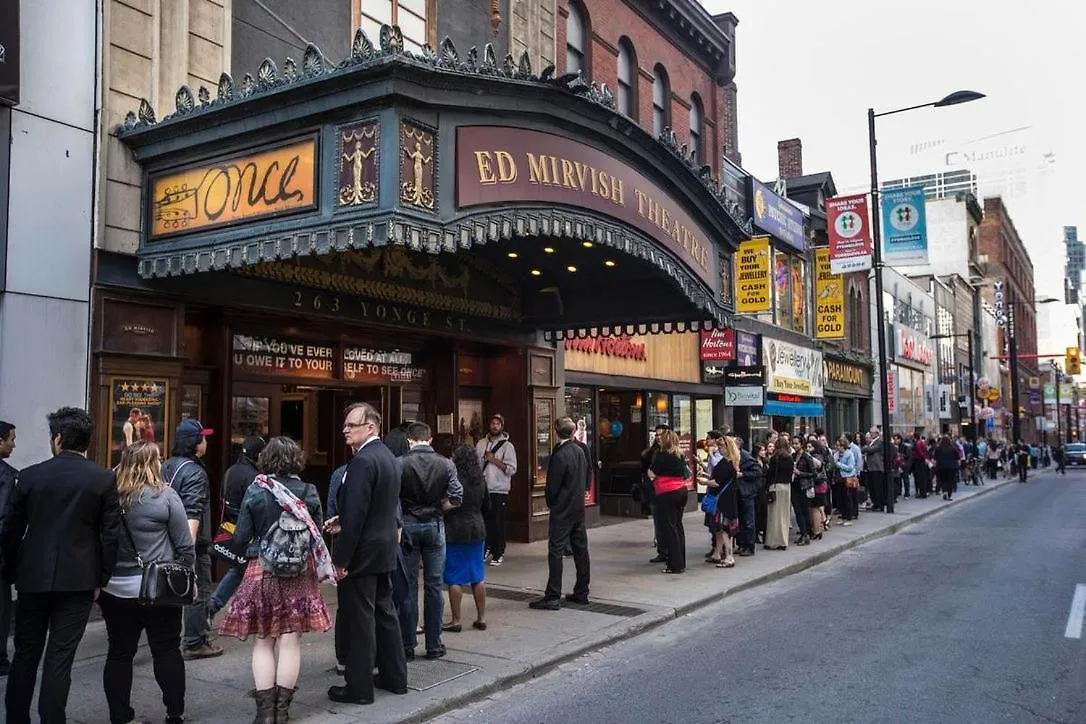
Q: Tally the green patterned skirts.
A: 0